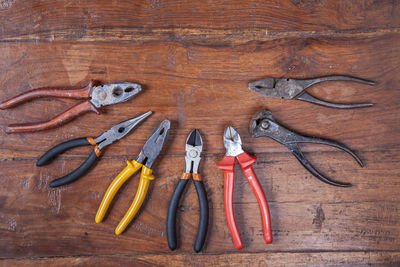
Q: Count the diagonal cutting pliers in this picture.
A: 2